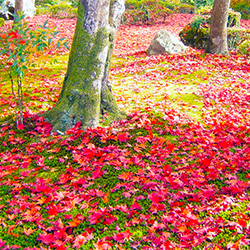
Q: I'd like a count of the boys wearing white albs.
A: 0